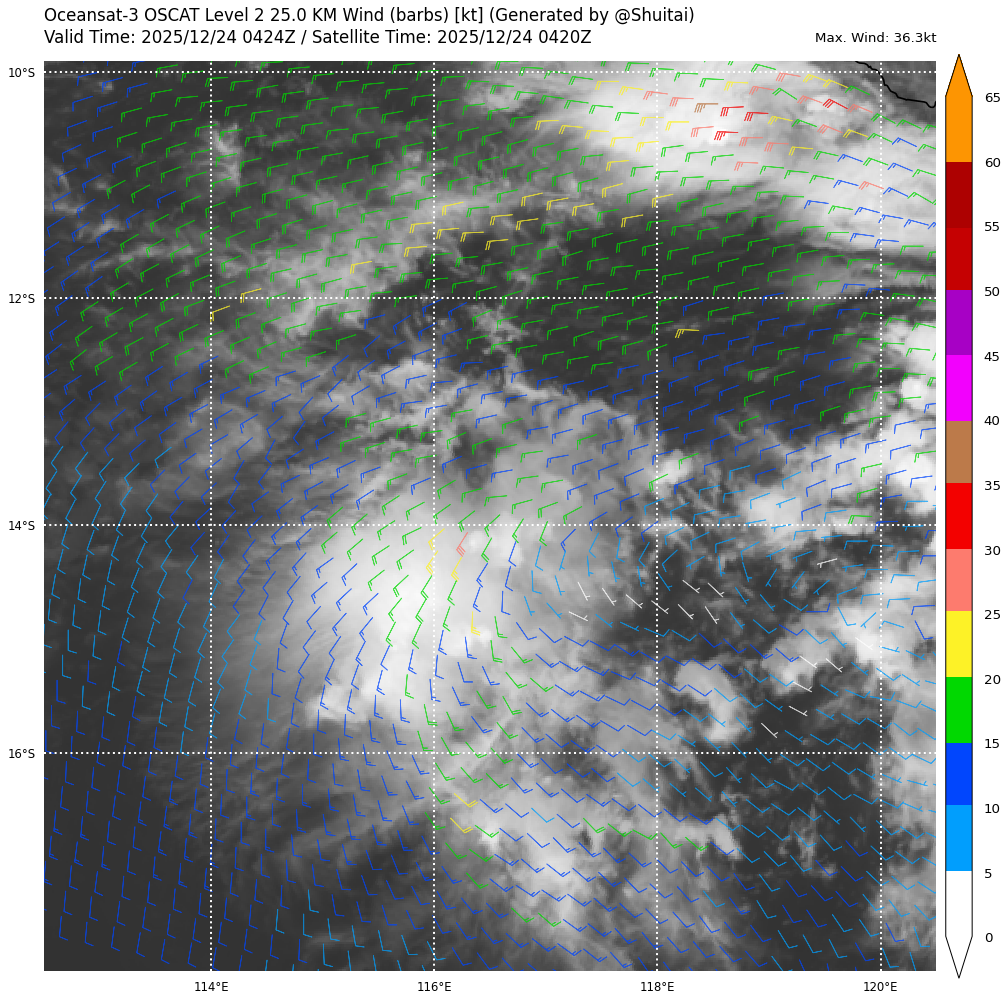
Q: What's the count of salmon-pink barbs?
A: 13